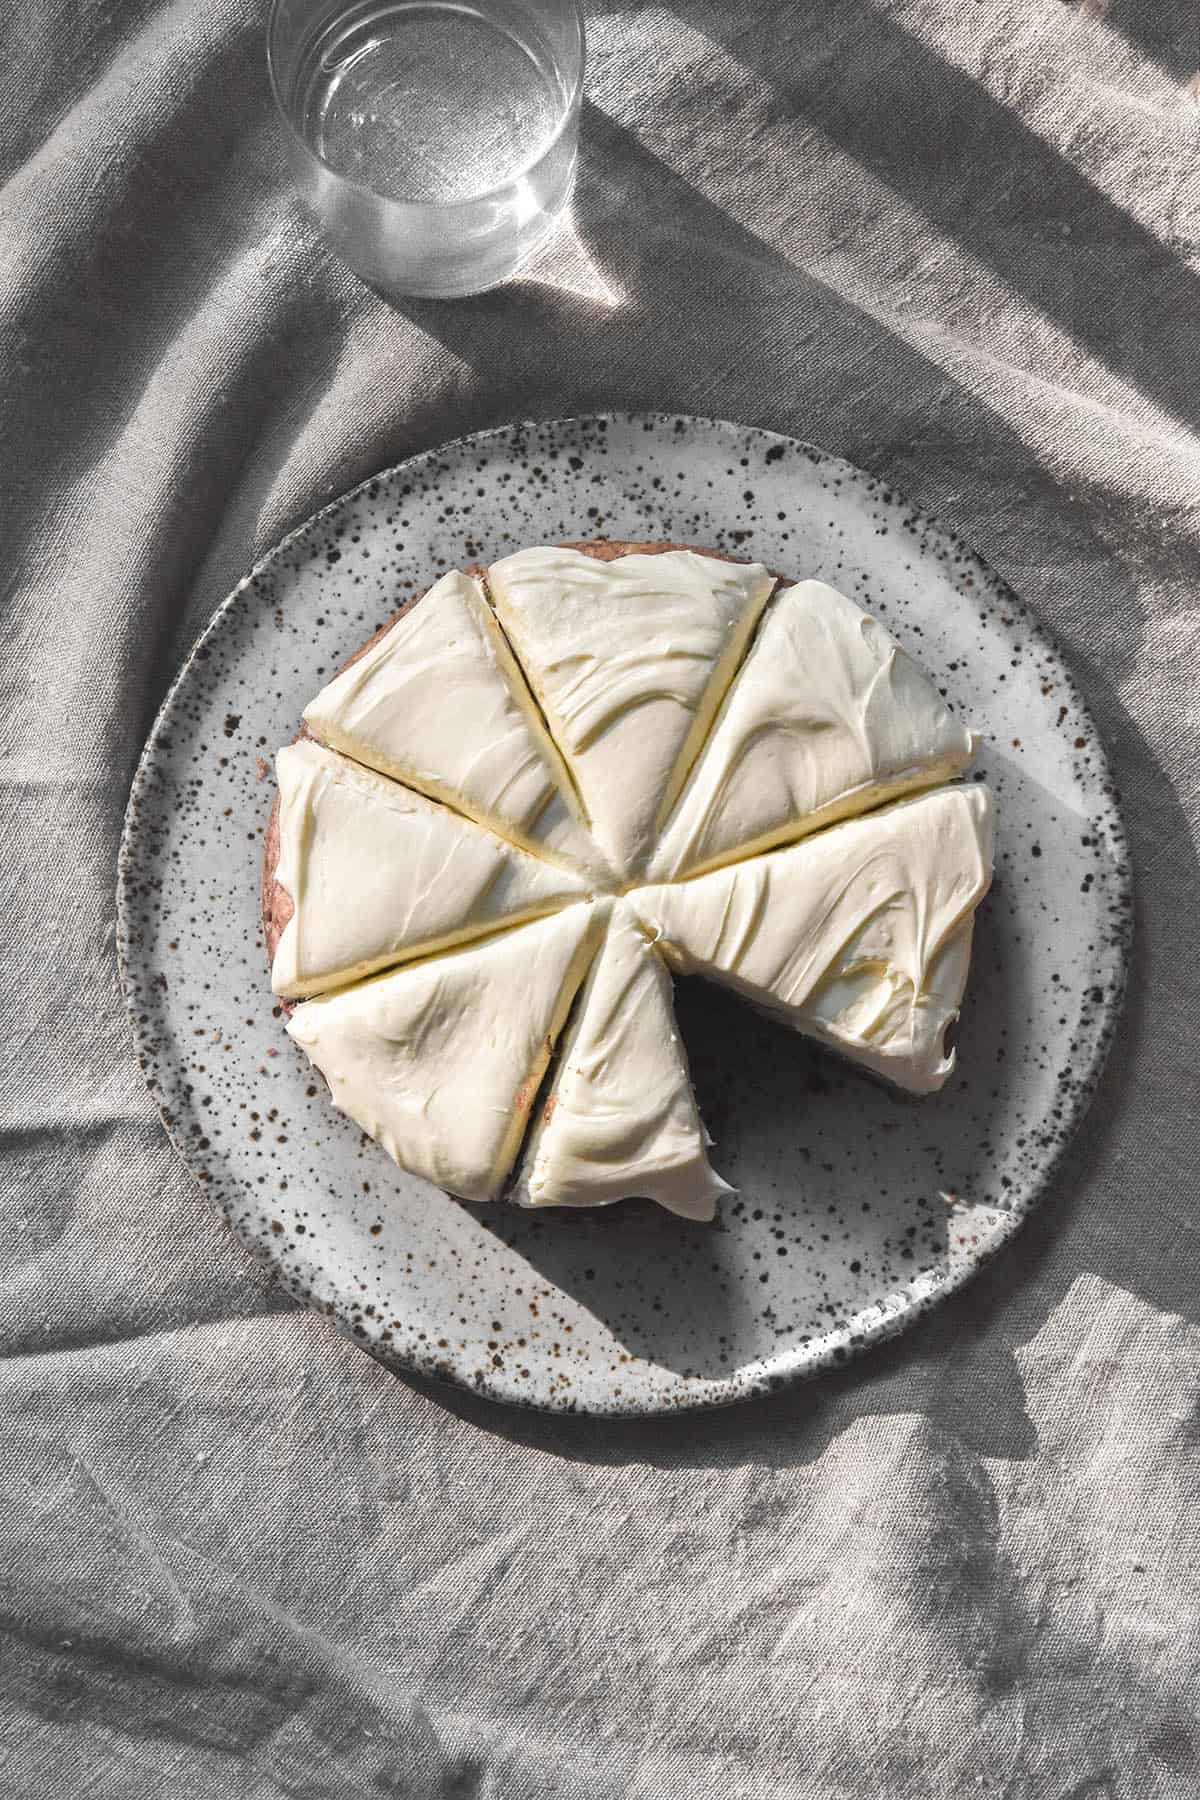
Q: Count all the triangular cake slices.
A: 7